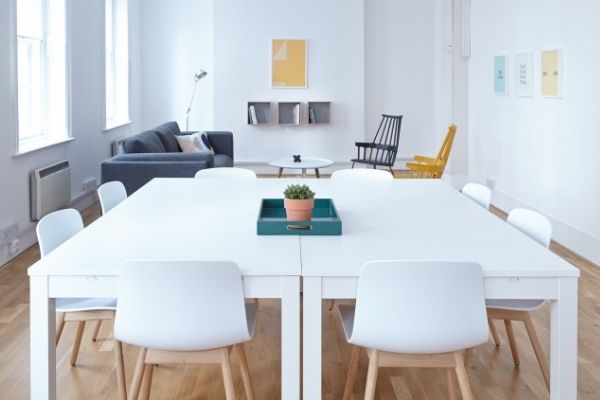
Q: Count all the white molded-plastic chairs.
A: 8